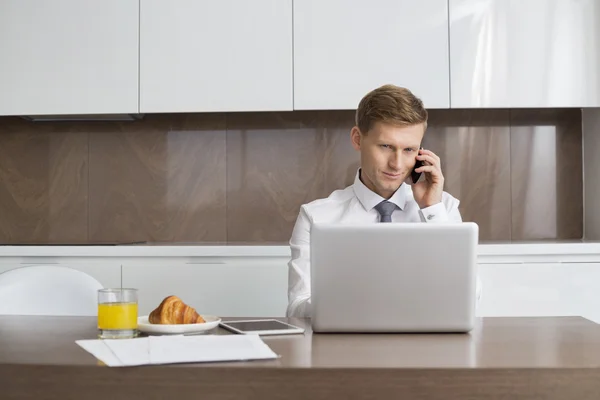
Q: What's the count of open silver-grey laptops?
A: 1